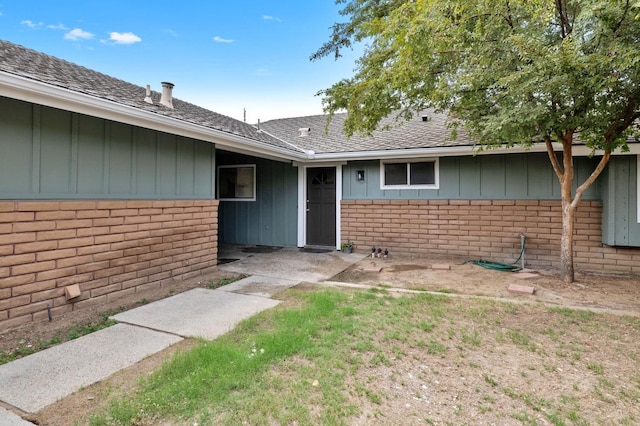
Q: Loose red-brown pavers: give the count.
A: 4